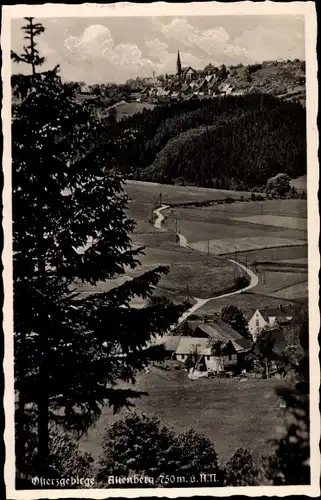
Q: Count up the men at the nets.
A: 0